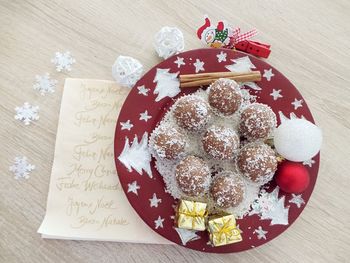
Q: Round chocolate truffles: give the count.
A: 8